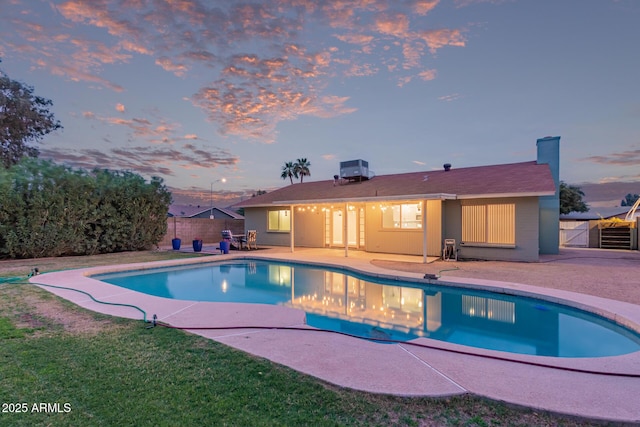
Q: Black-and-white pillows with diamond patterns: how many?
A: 0